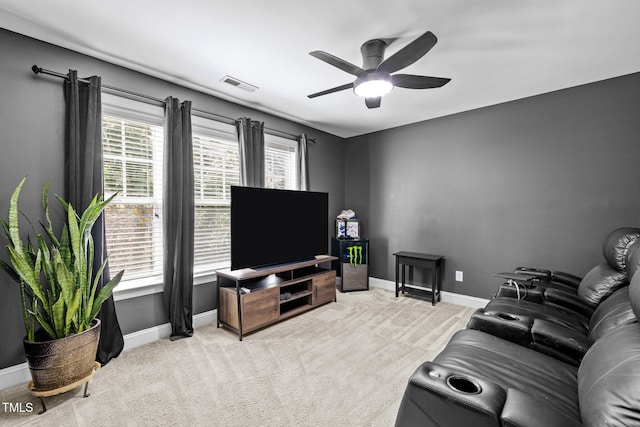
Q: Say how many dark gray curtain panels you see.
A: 4